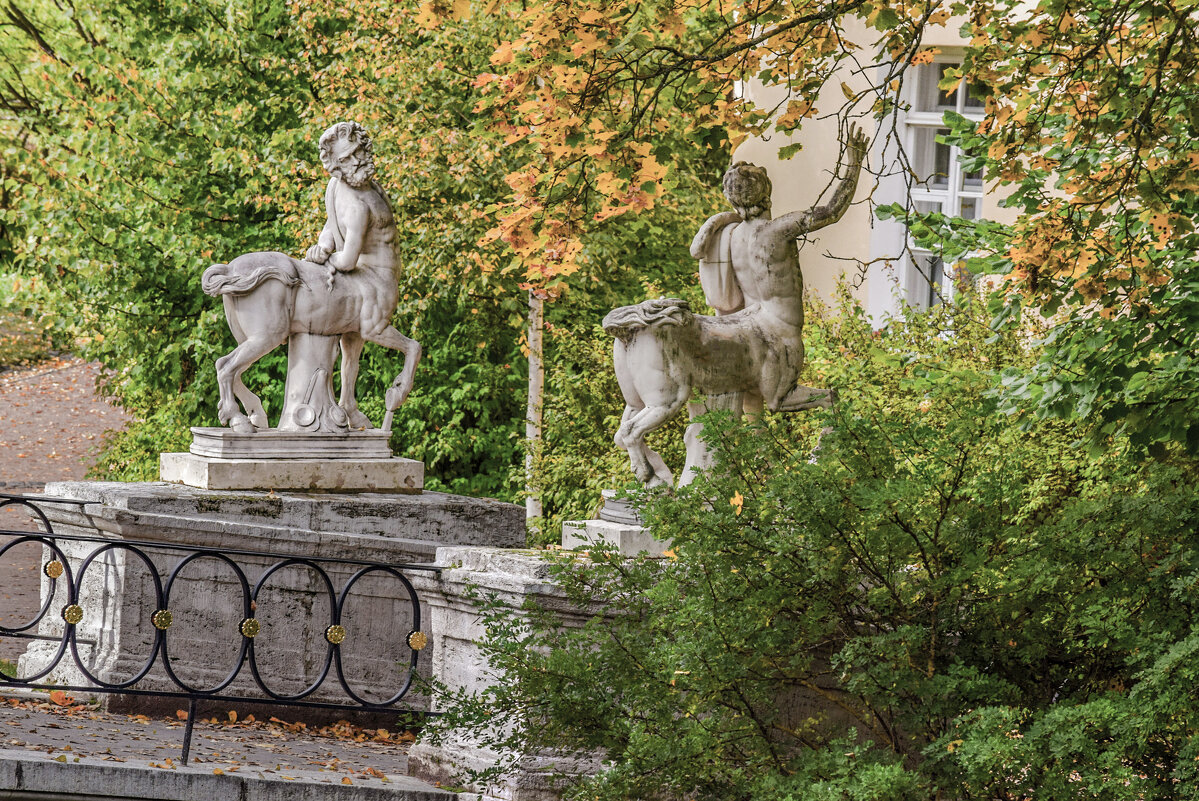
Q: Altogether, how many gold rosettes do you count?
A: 6